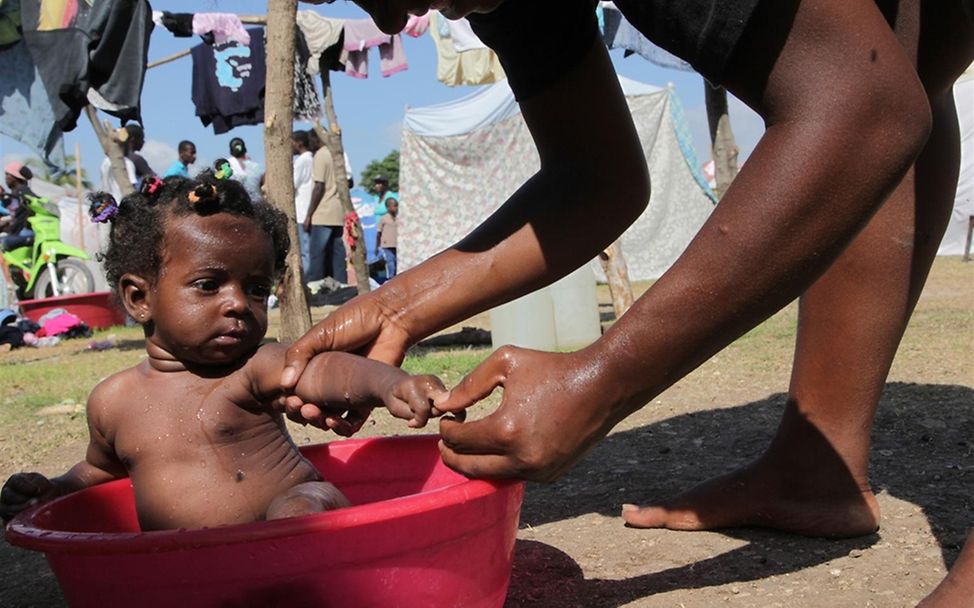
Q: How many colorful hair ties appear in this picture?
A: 4